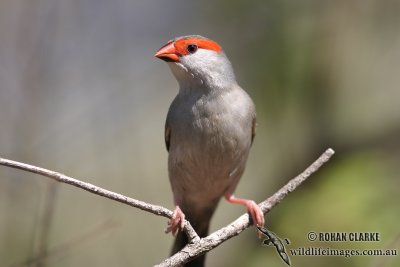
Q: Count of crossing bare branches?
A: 2